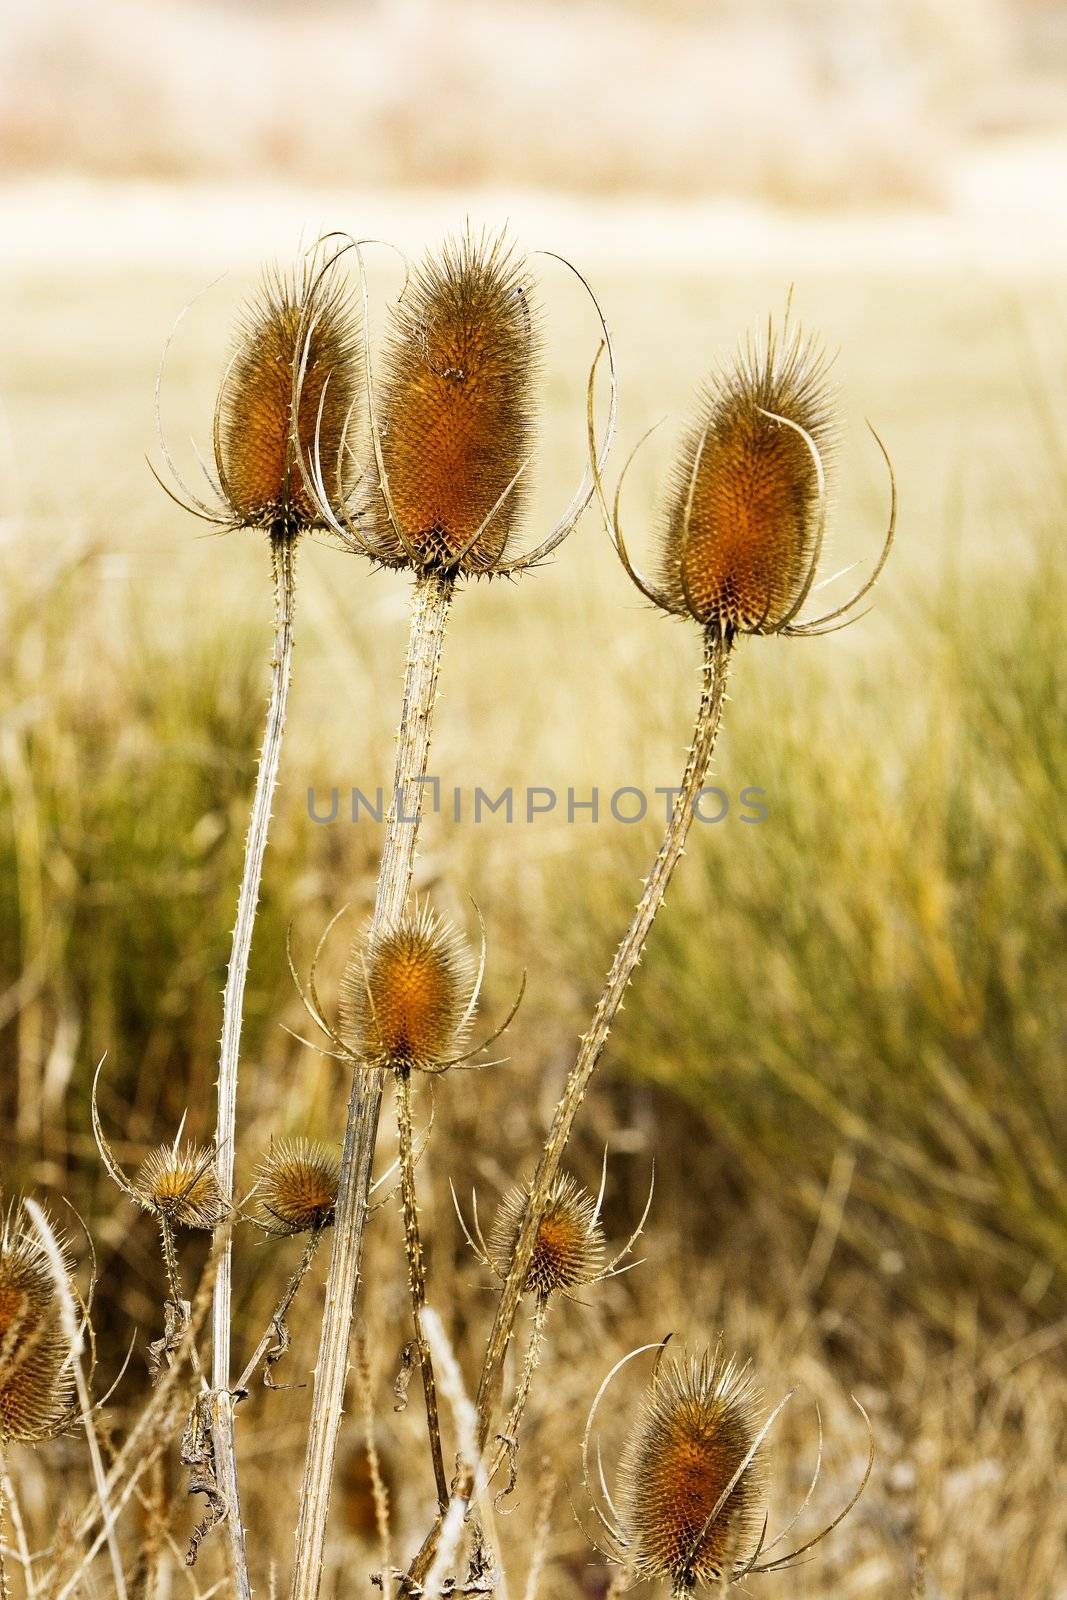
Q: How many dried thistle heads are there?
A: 9